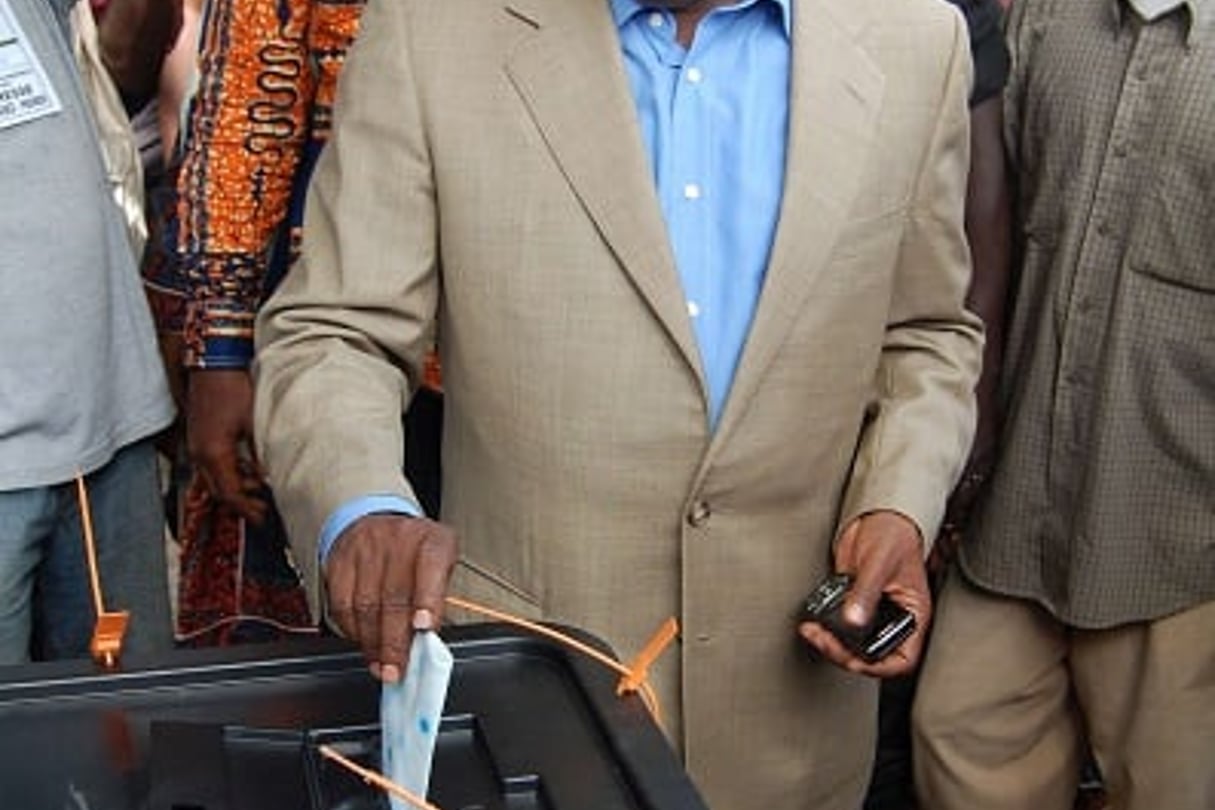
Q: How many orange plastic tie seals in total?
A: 3